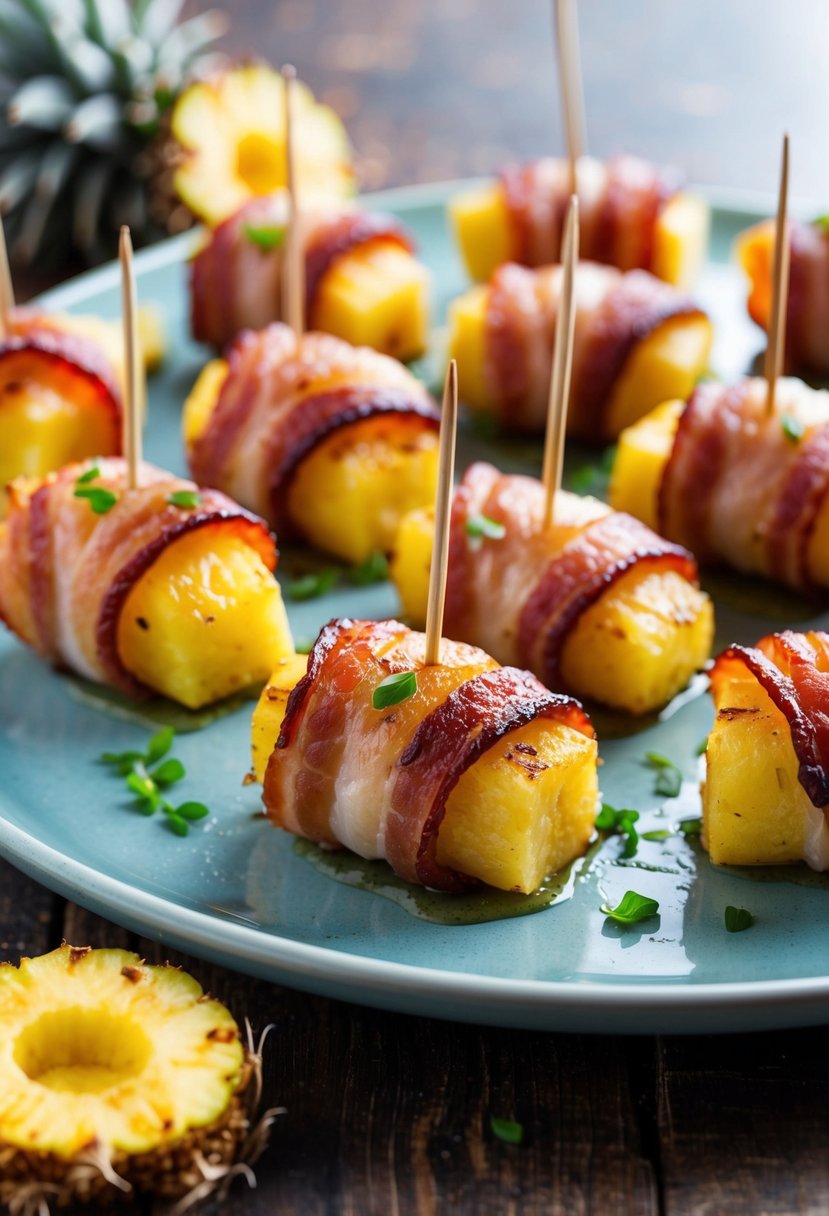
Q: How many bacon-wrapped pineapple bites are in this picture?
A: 11